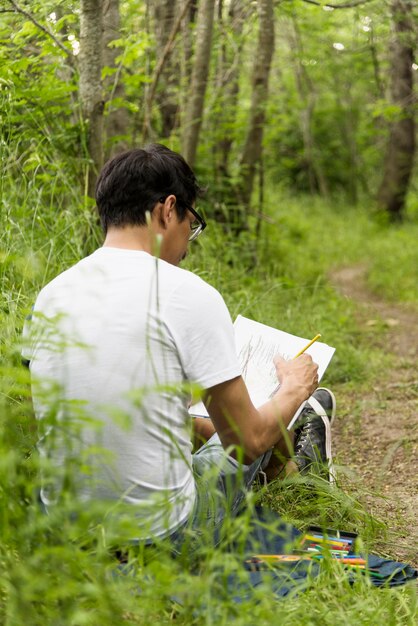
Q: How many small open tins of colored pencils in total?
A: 1